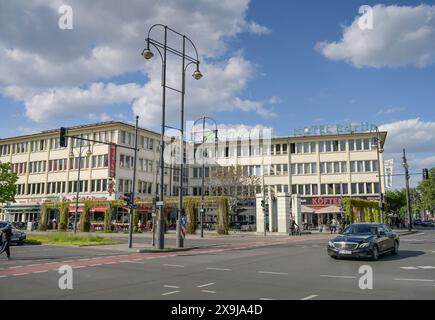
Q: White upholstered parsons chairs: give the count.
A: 0